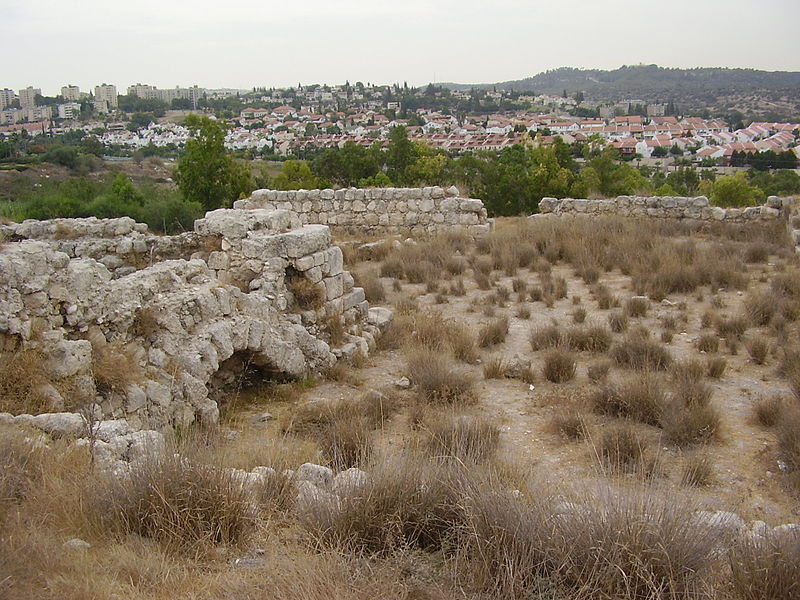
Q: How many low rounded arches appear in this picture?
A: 1